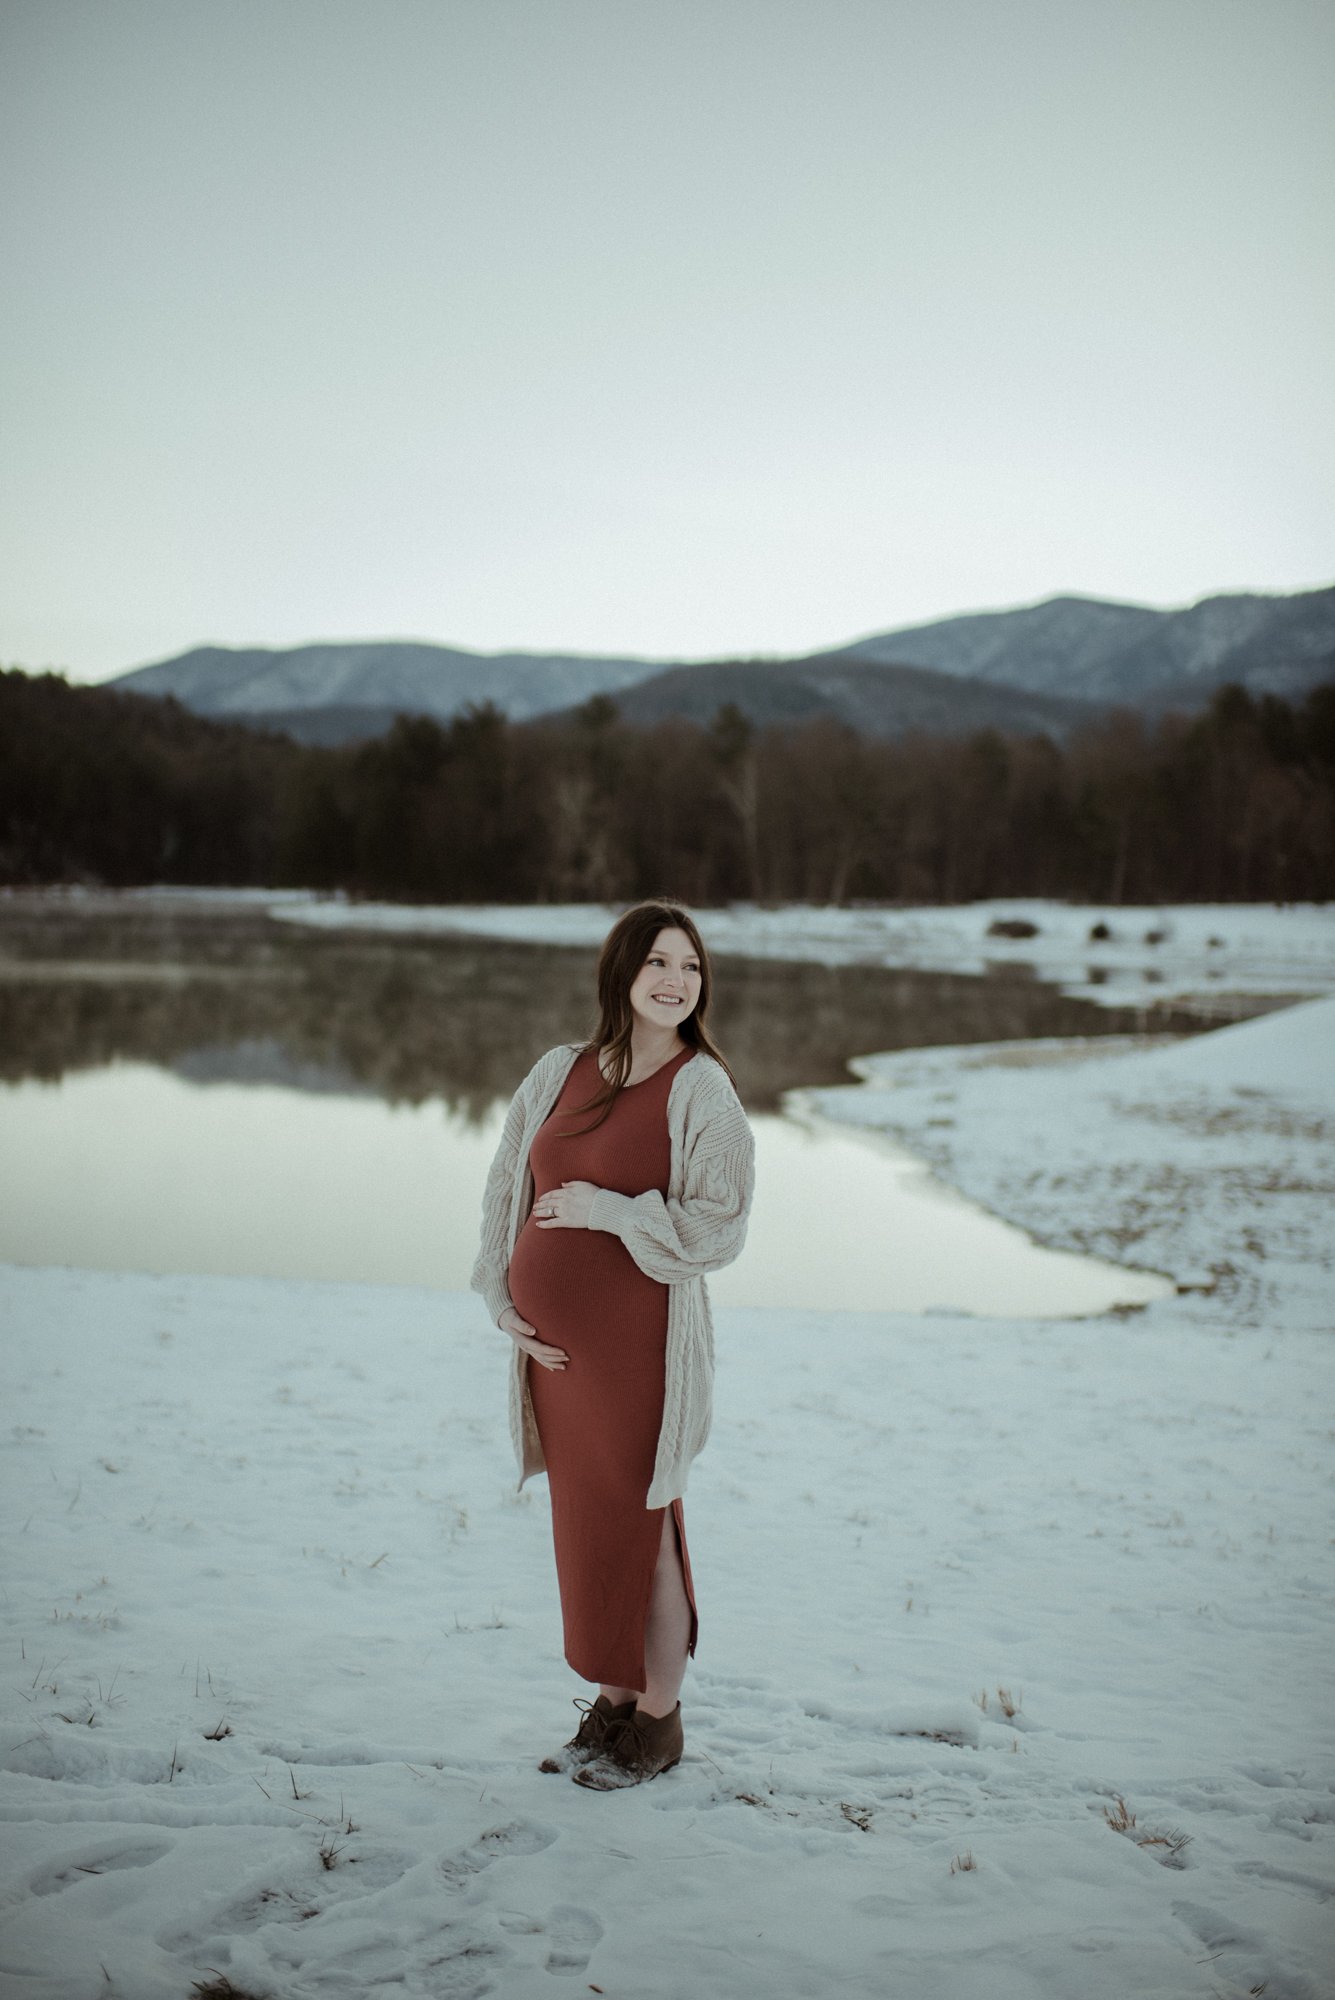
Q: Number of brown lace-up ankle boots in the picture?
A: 2